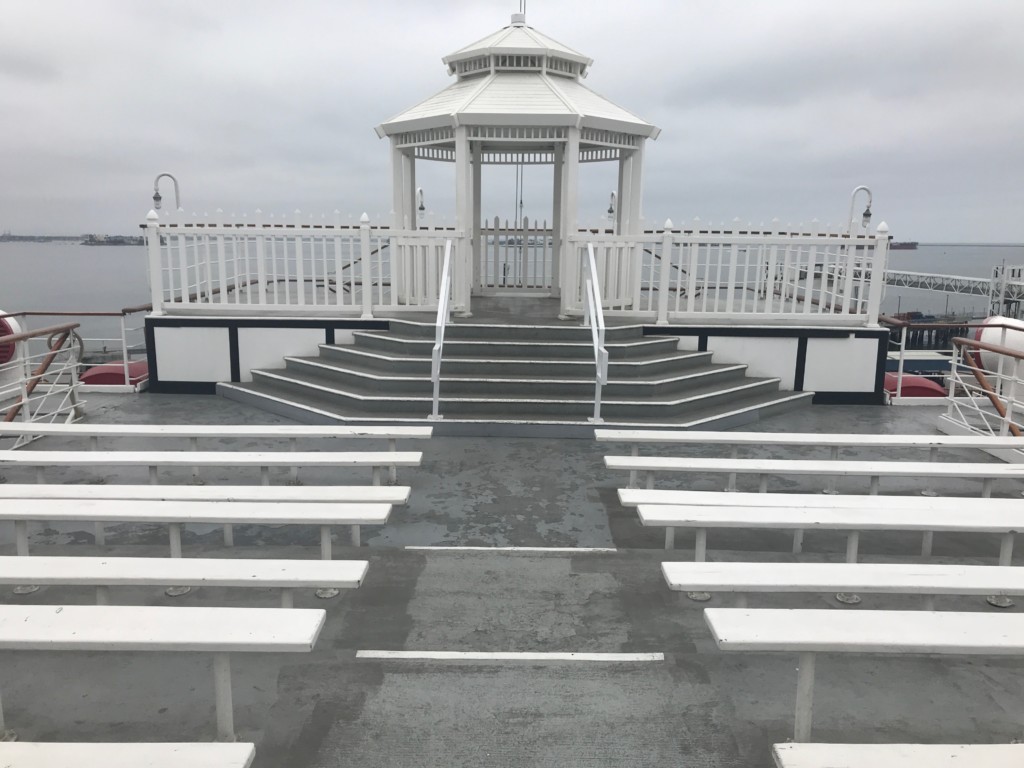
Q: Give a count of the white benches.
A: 14